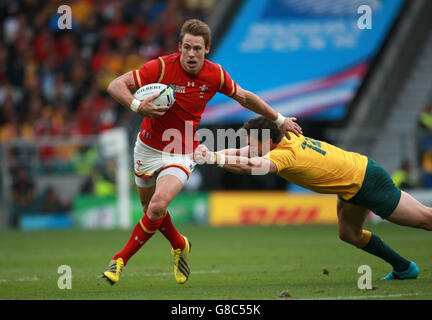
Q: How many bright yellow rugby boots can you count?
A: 2